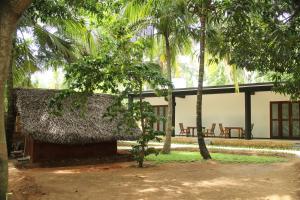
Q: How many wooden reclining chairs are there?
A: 4